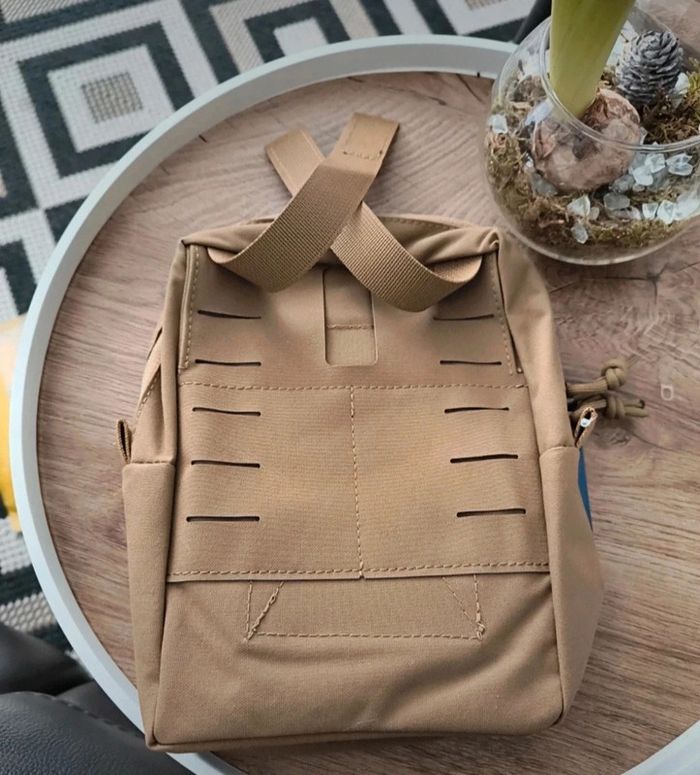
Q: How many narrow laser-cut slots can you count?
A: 10